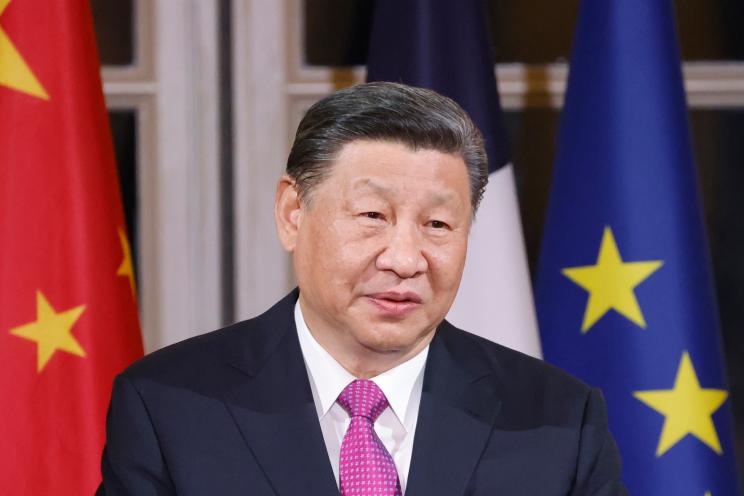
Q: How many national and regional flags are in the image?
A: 3